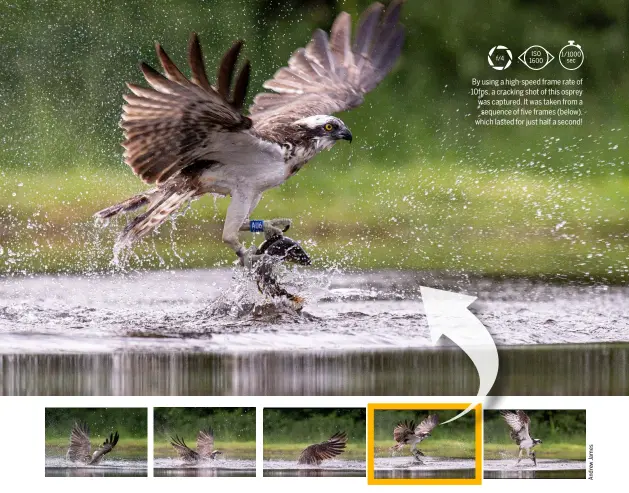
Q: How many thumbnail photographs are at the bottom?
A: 5